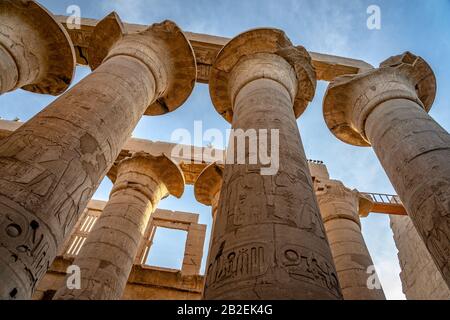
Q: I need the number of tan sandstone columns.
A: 7